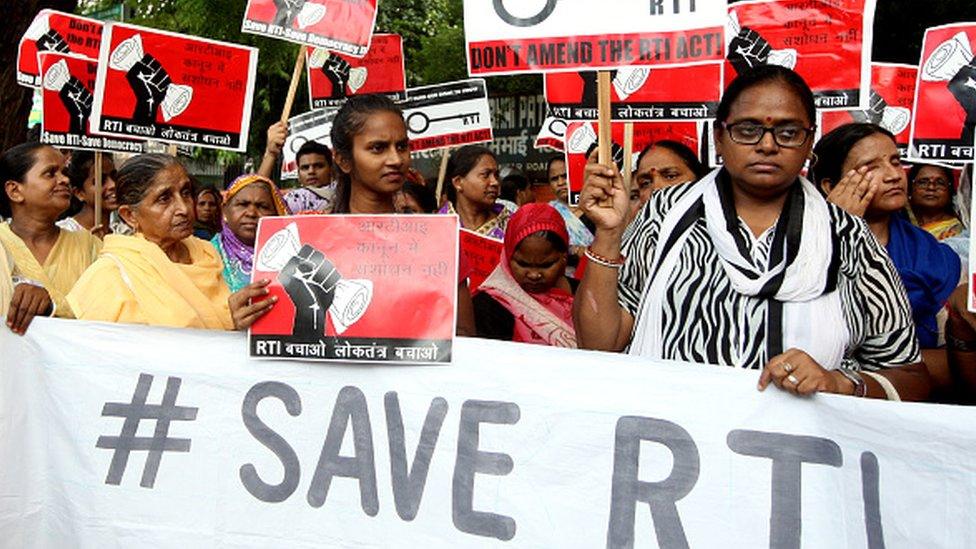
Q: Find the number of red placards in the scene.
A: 12